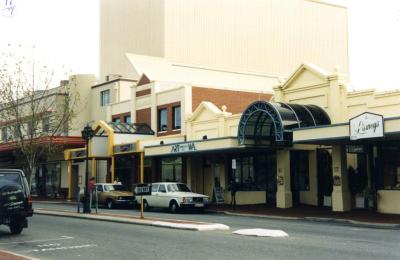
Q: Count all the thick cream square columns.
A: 2